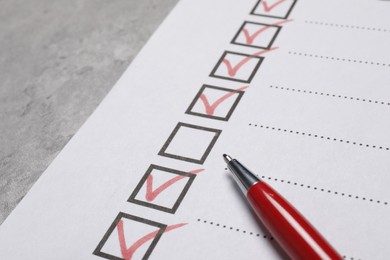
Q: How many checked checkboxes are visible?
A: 6